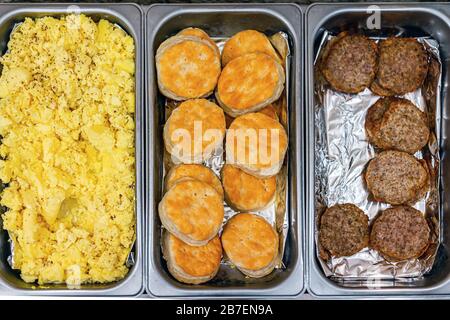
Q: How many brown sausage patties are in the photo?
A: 6